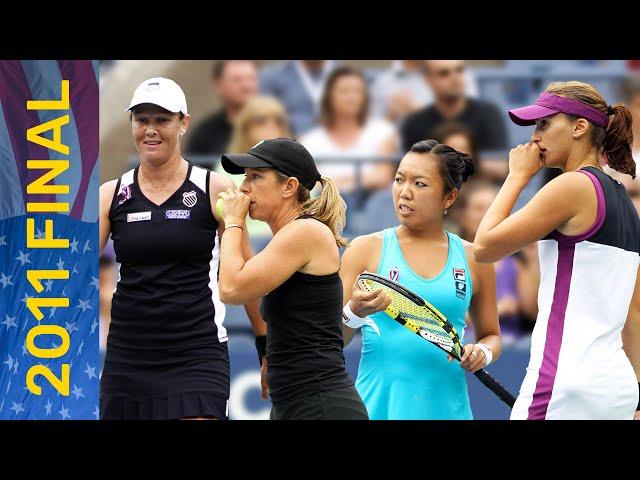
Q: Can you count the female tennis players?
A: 4